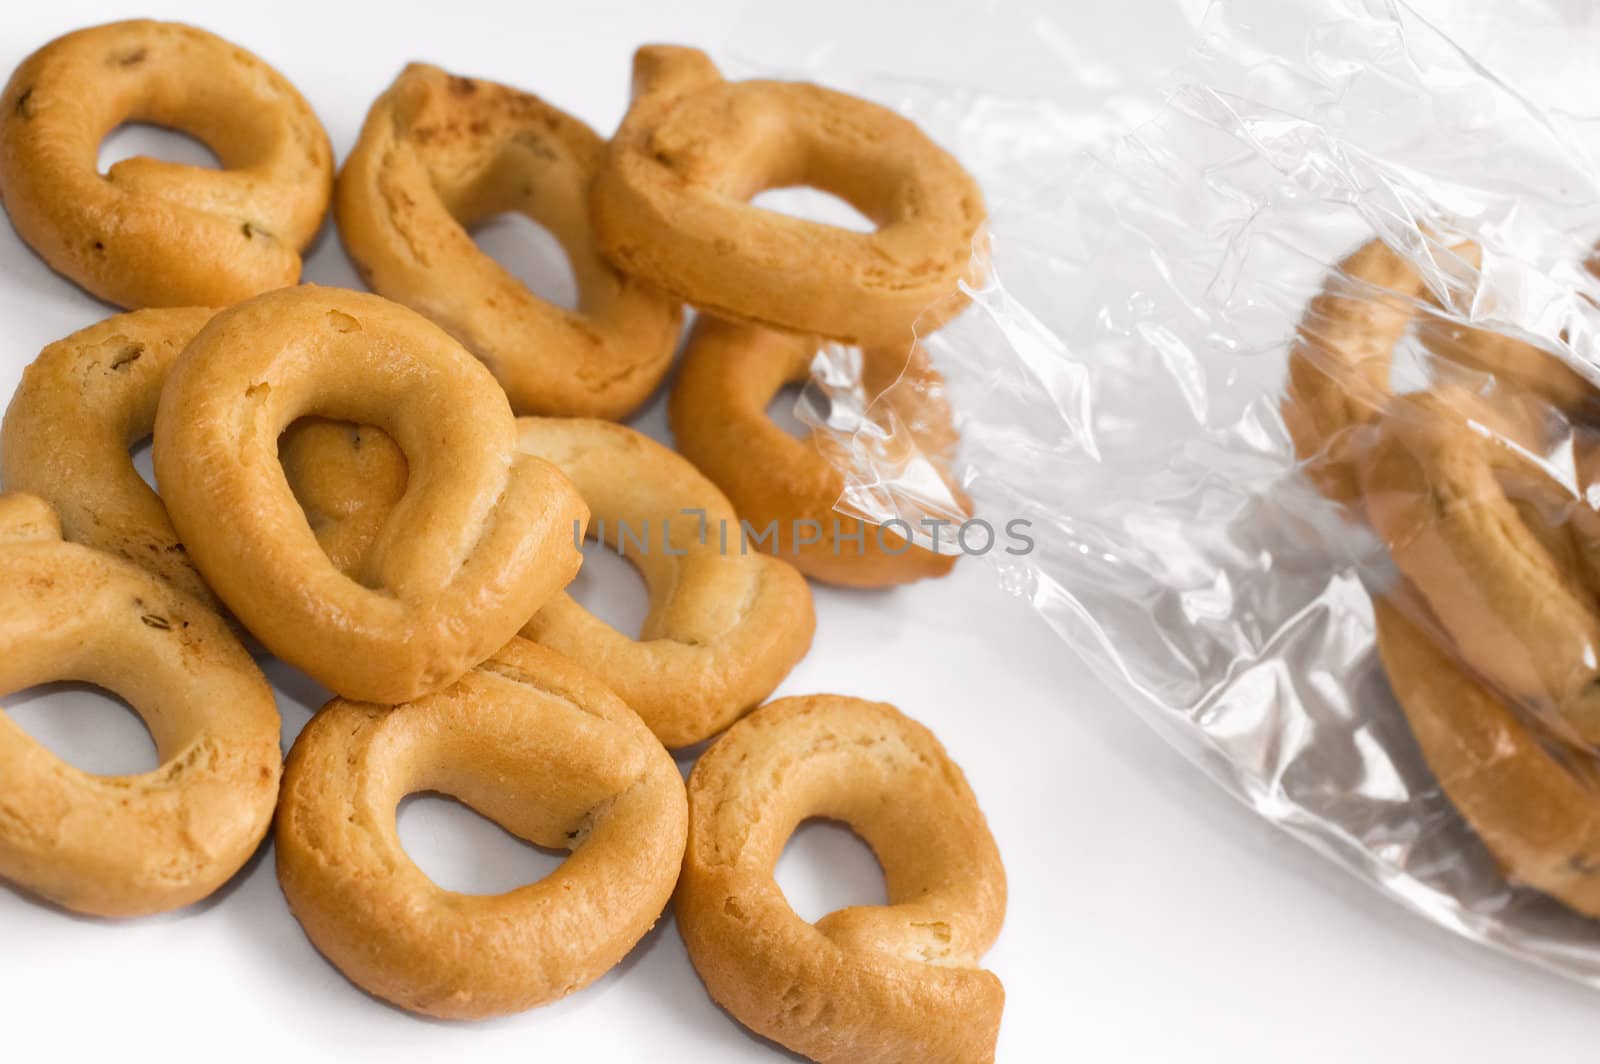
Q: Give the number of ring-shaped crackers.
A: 13